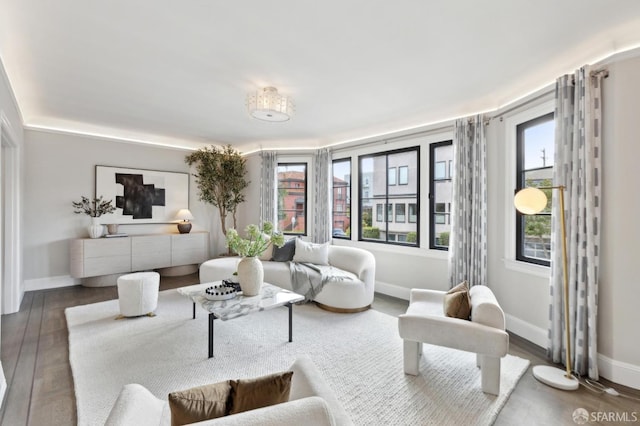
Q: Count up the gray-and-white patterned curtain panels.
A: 4